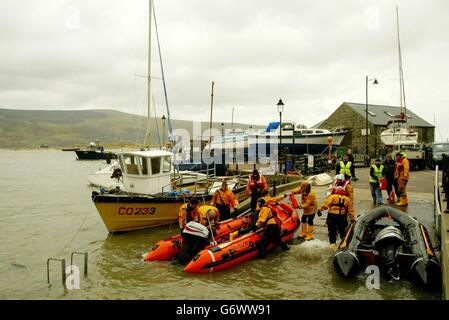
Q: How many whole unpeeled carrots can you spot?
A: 0